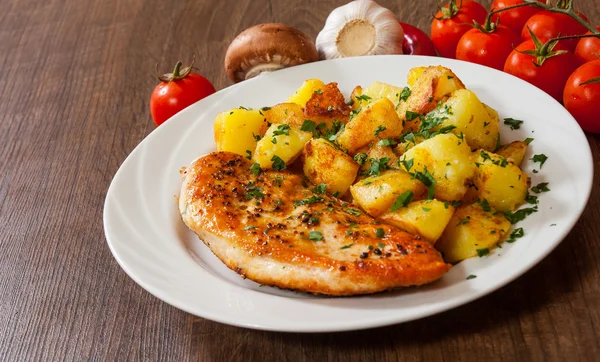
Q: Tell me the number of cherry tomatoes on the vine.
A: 7